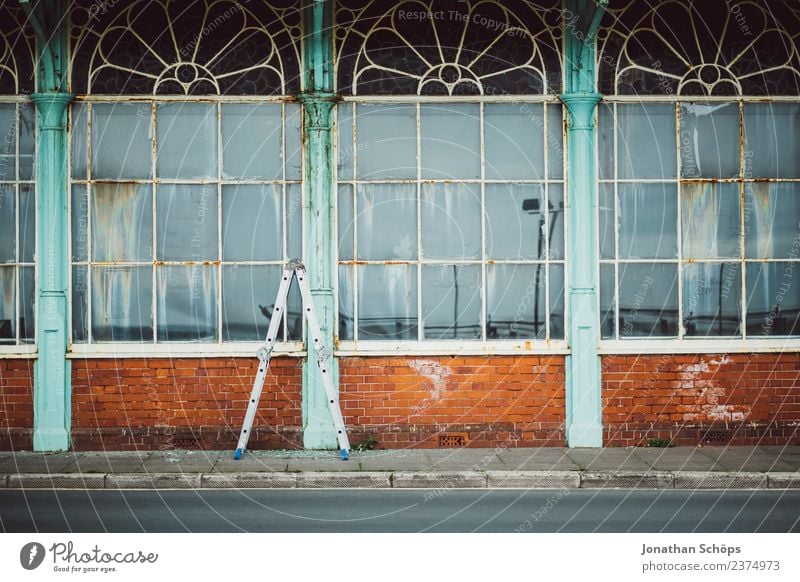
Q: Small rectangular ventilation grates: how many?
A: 3